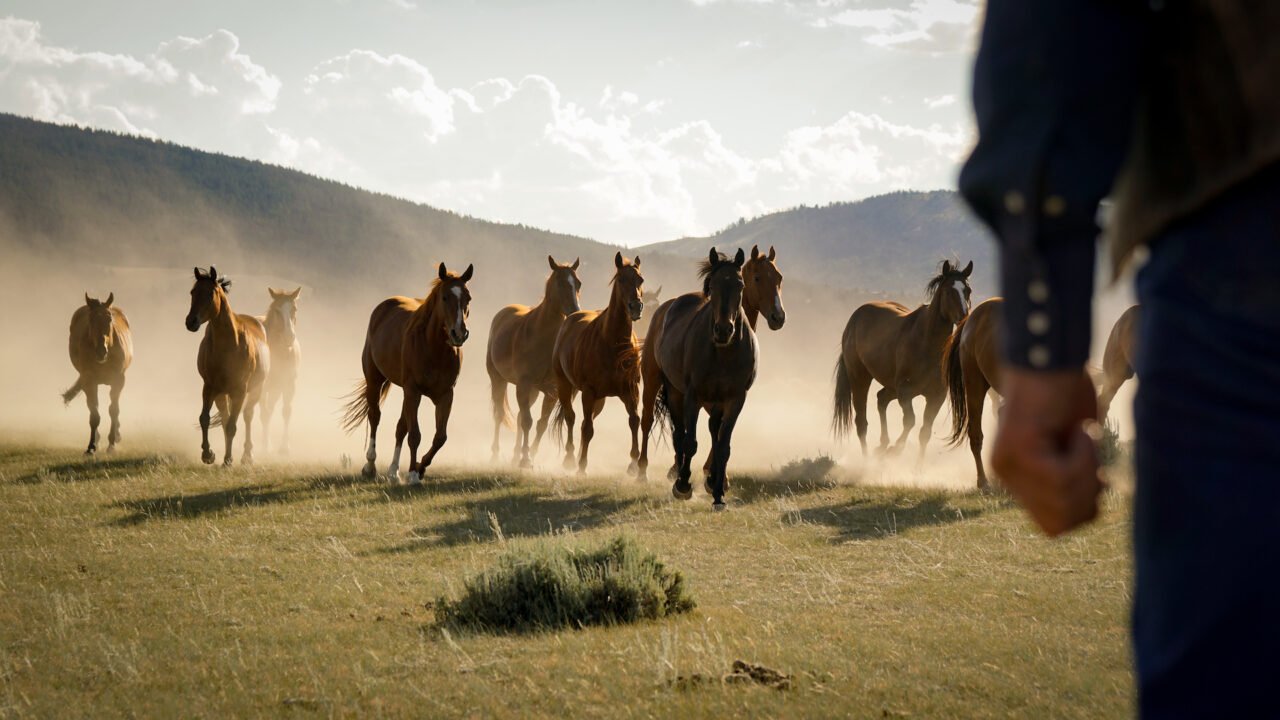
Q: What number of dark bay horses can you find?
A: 1